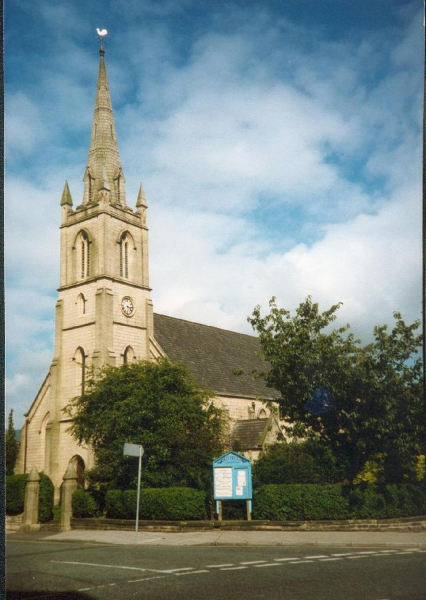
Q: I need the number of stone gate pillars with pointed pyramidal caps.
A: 2